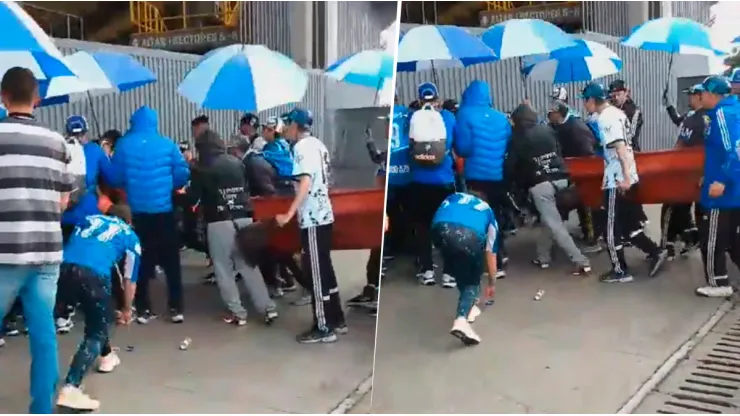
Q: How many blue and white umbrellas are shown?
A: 8